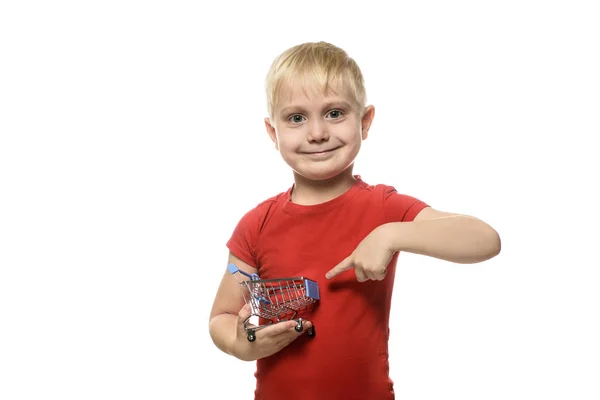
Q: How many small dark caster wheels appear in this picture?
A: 3